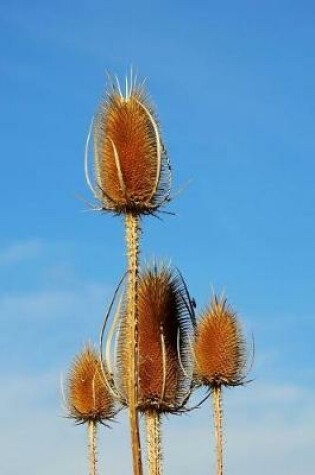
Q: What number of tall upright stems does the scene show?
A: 4